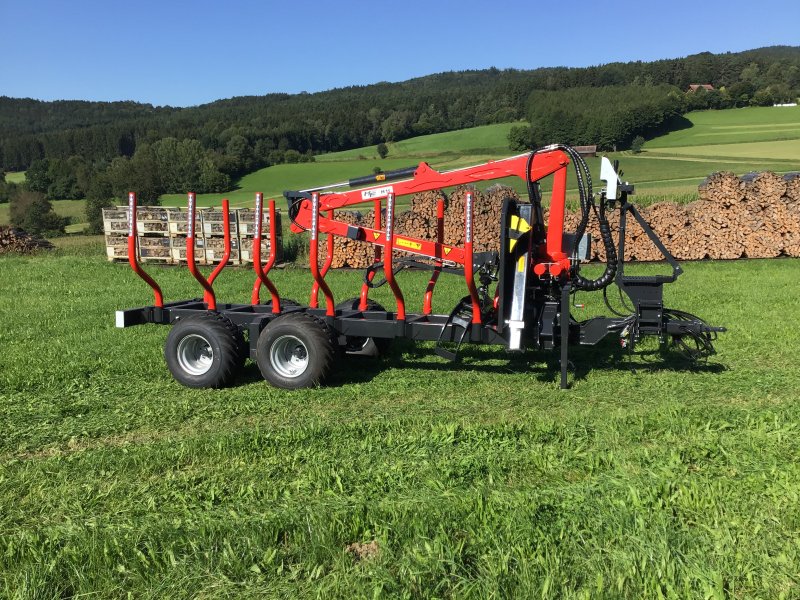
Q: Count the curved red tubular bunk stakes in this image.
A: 11